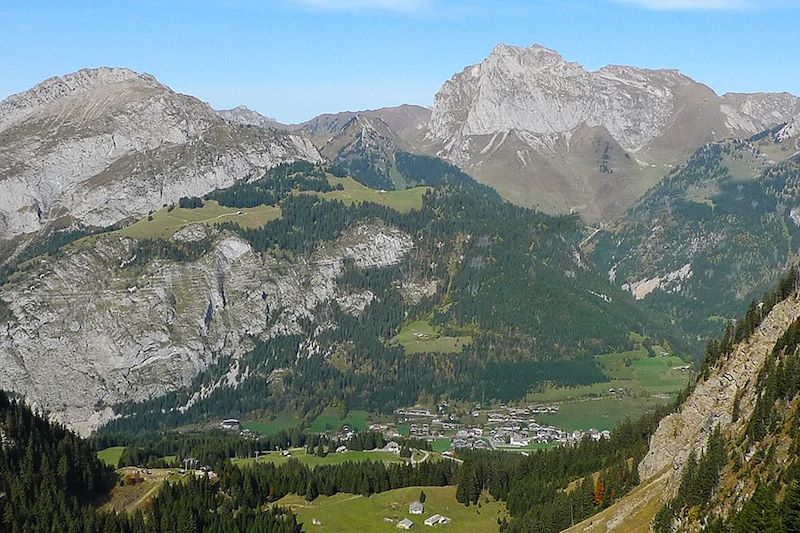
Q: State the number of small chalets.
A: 3